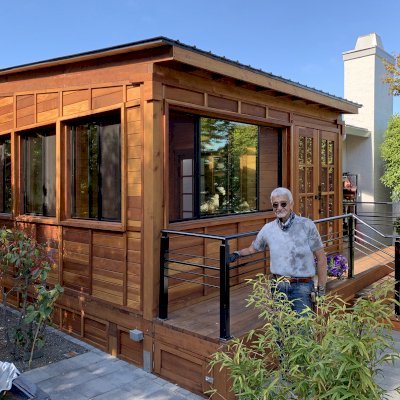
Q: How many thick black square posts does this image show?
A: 4